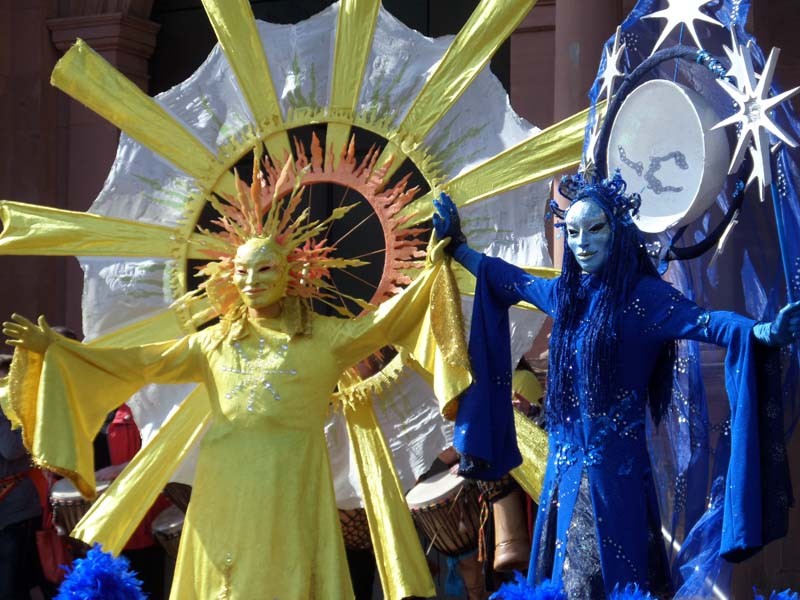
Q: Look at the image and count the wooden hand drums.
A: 5